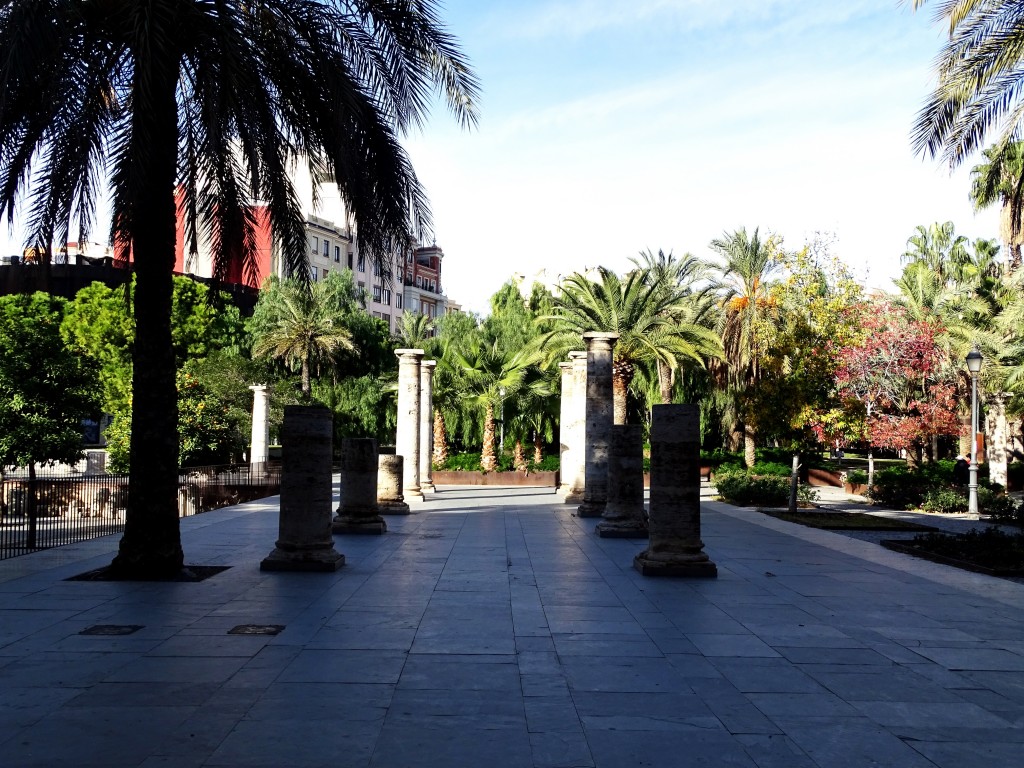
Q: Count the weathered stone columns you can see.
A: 11